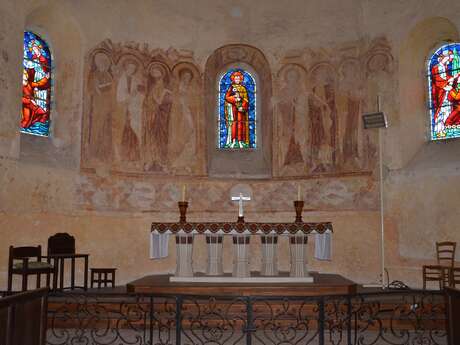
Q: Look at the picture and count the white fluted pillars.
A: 5